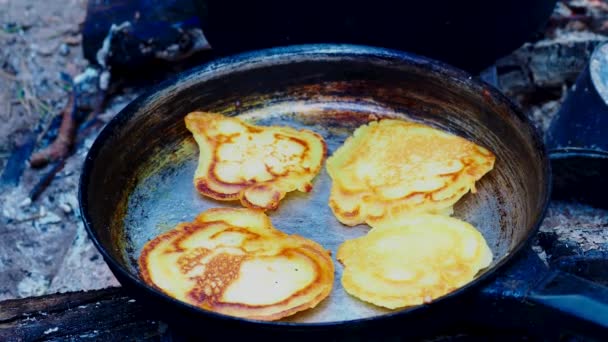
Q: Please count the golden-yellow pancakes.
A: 4